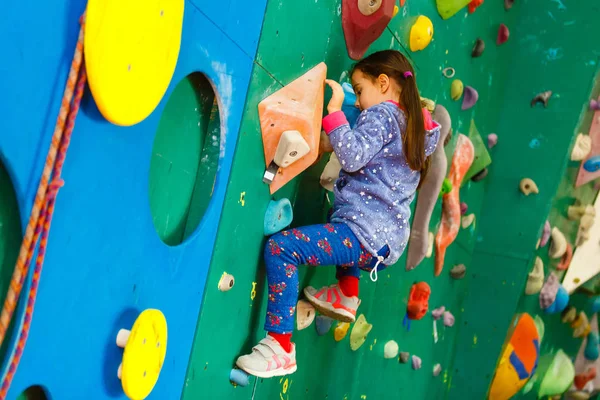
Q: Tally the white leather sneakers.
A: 2